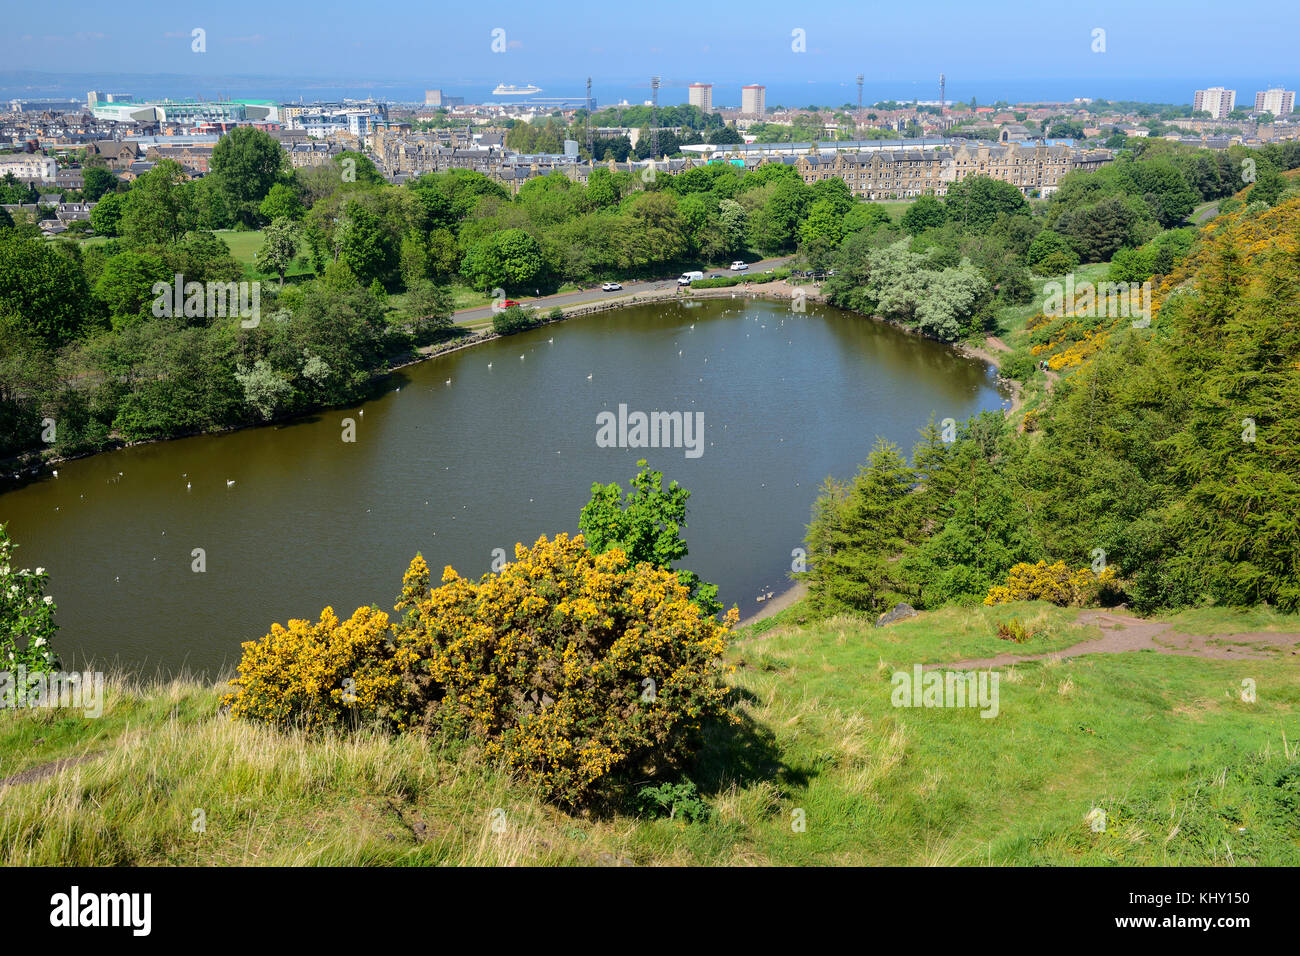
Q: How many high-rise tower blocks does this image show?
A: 4